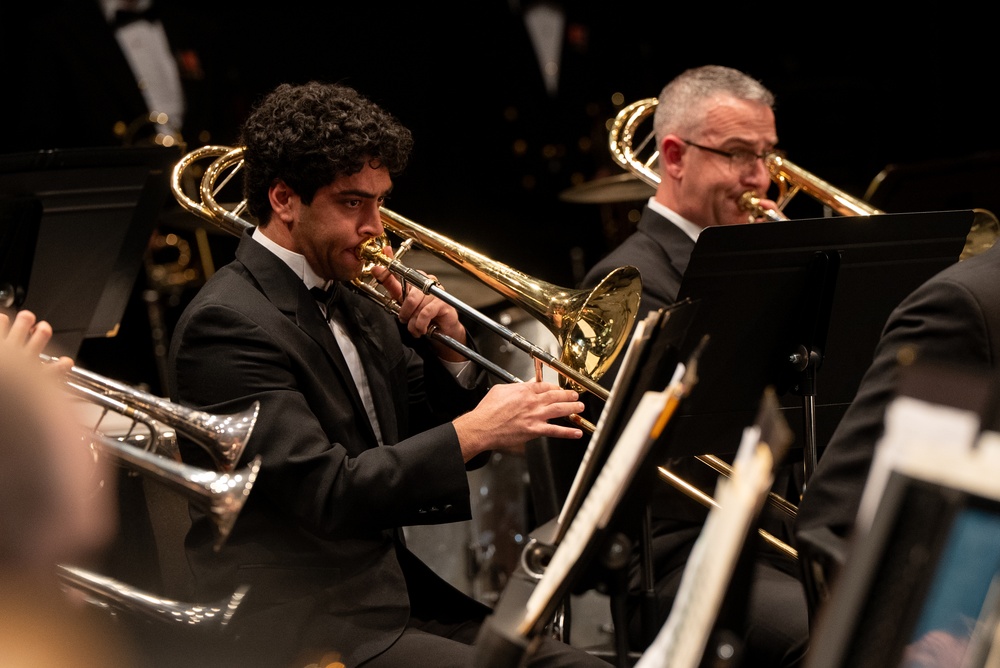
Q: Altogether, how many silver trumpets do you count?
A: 3